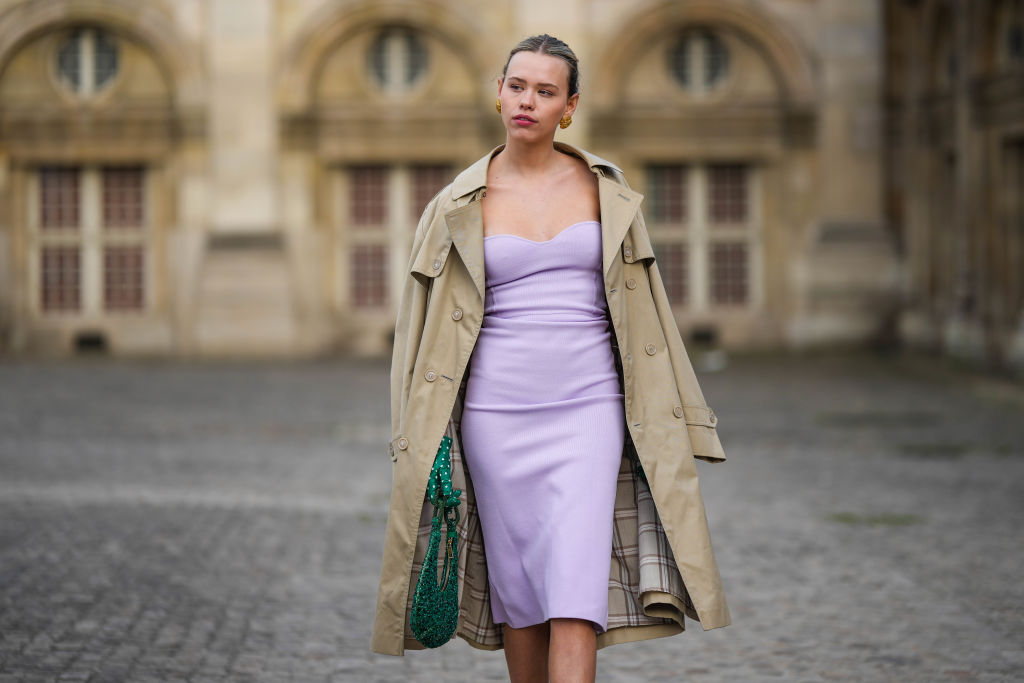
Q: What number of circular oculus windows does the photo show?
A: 3